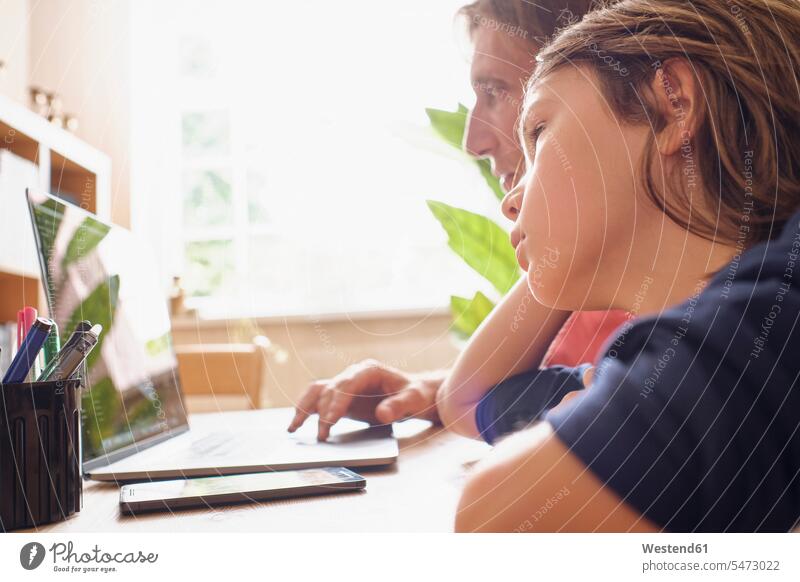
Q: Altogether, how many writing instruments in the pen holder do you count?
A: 5